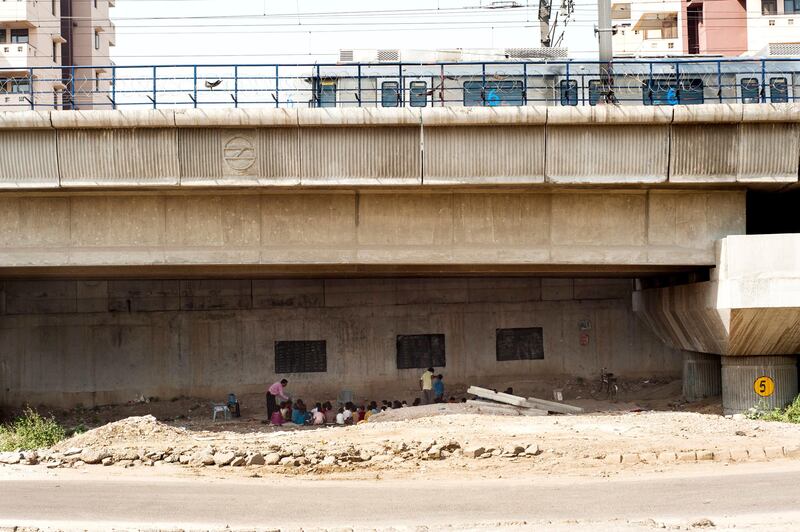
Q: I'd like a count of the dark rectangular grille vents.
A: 3